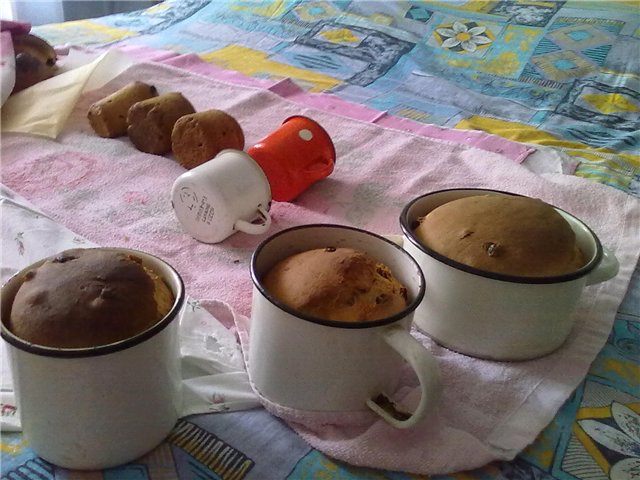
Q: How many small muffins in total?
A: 3